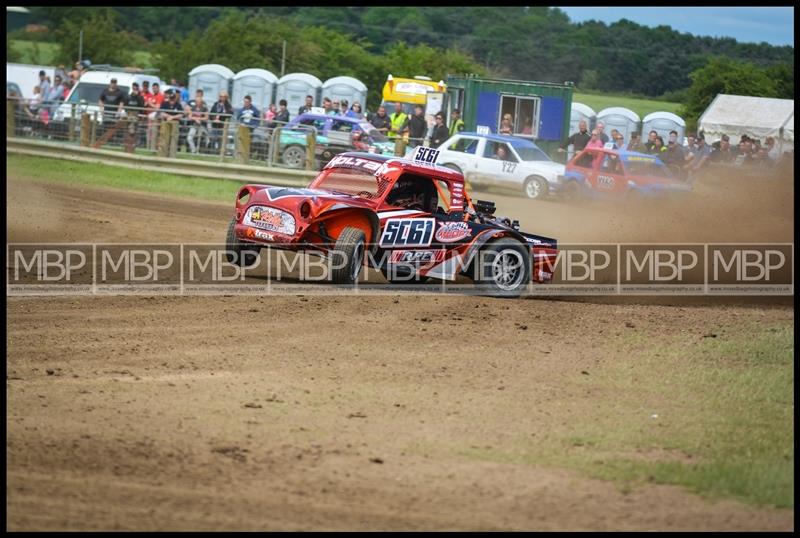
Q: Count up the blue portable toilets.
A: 7